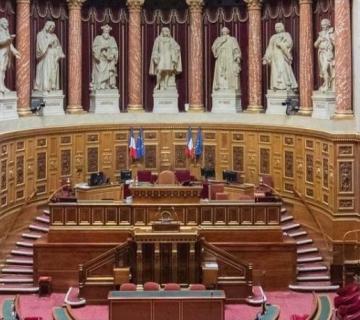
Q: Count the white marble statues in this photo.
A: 7